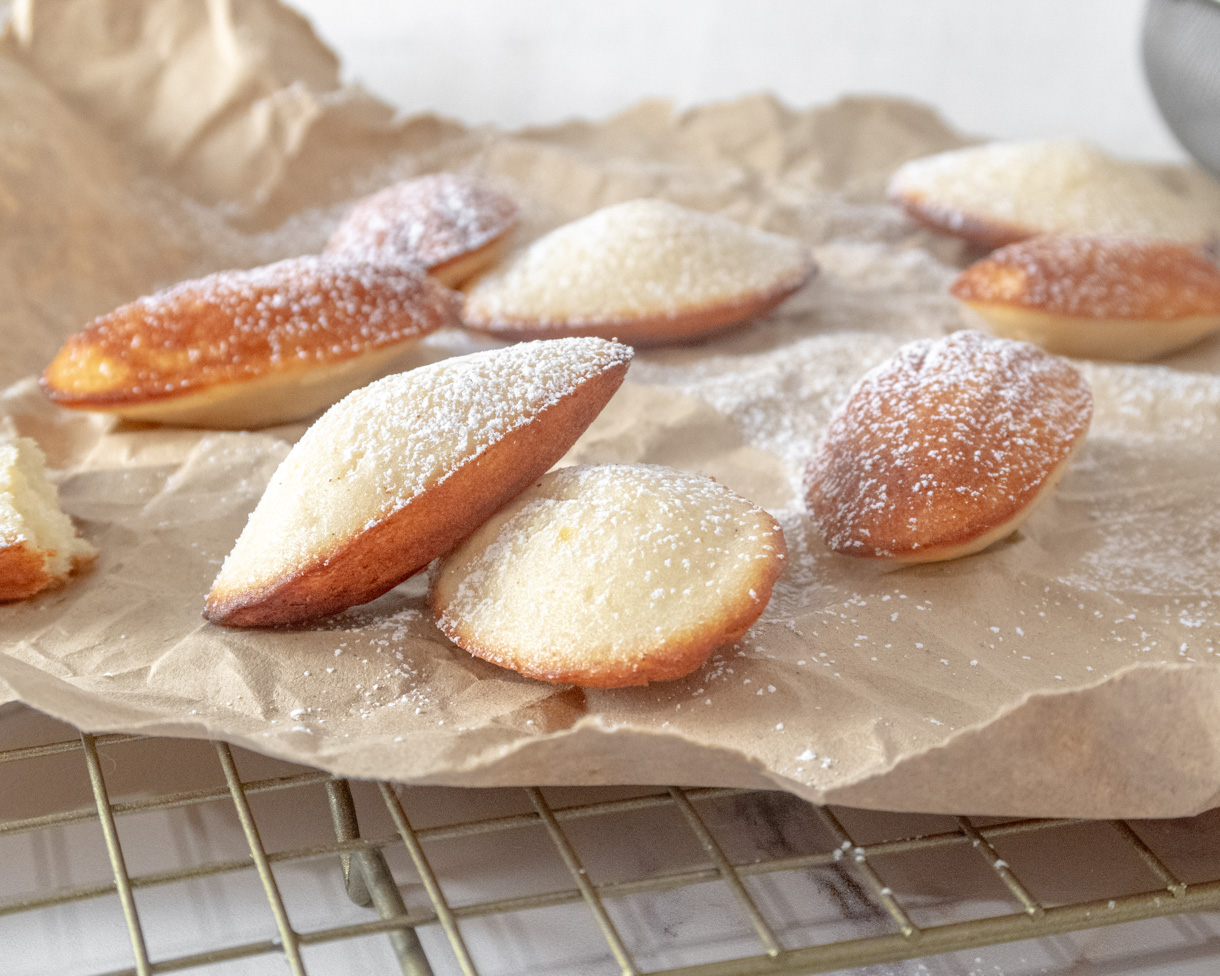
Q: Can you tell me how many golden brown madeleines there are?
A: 4